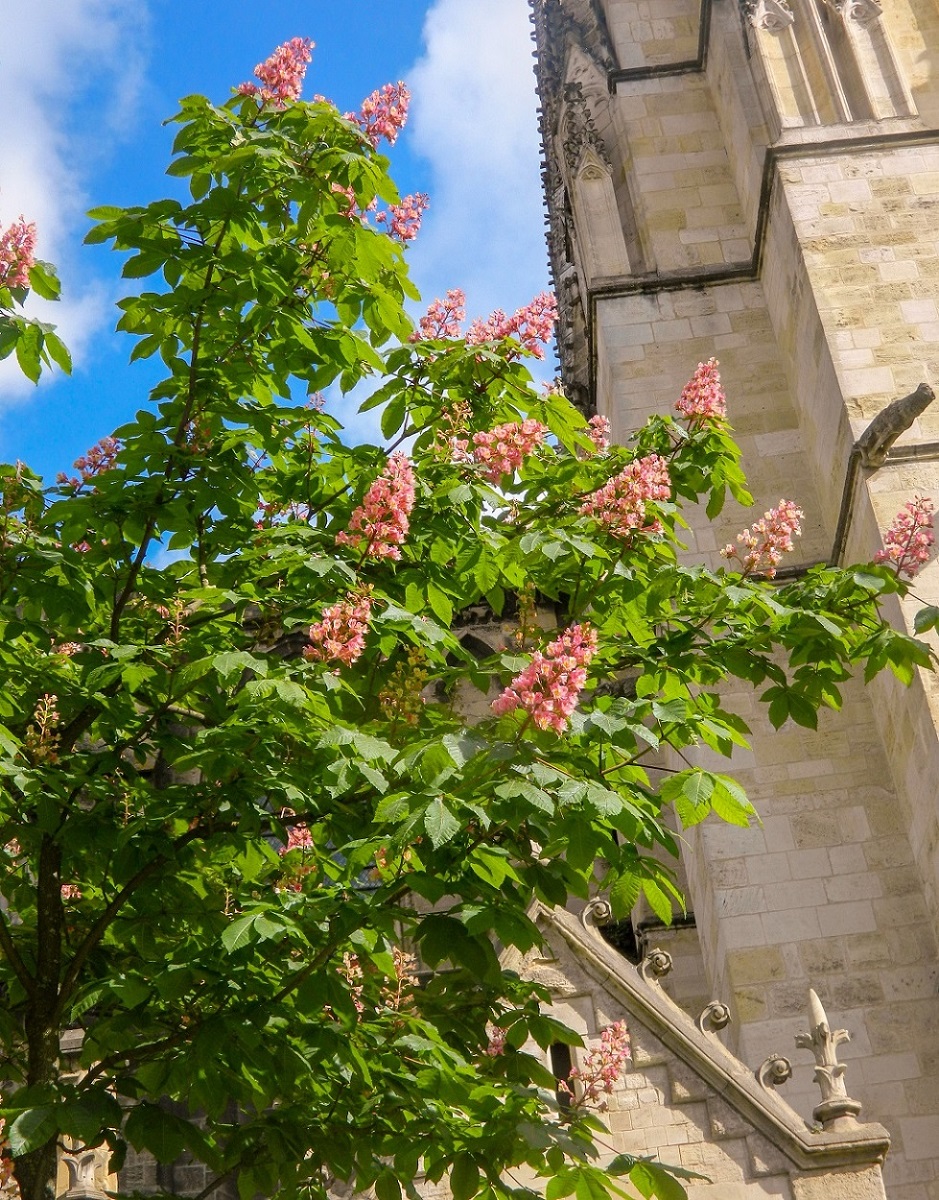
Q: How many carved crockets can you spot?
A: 4